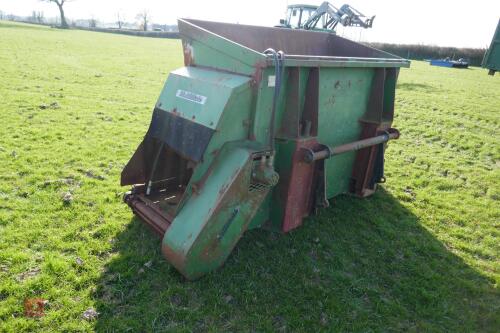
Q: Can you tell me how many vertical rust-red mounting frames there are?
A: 2